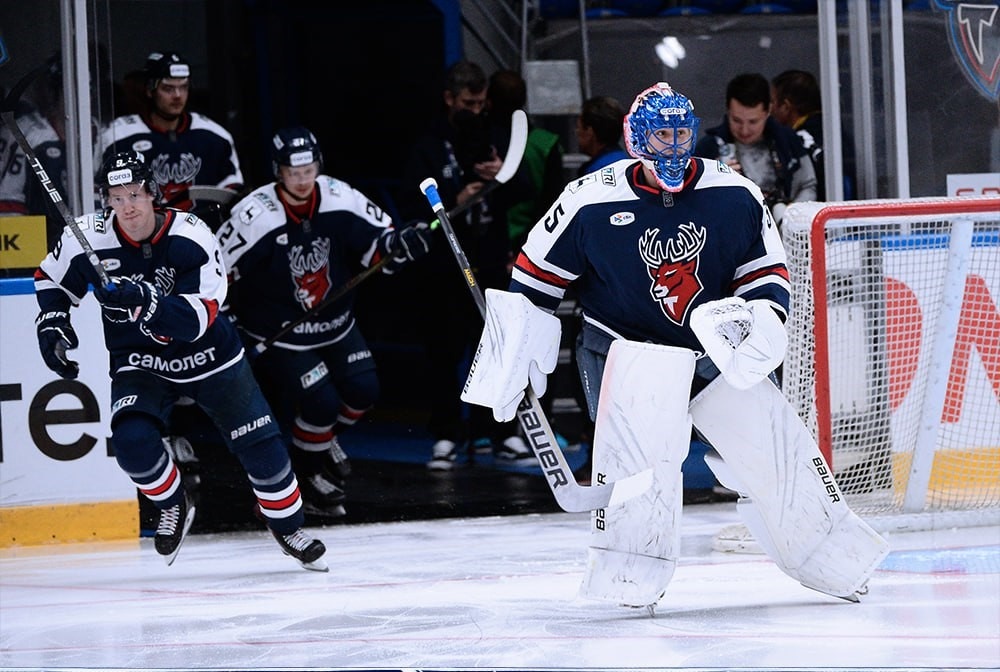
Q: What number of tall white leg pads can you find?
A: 2